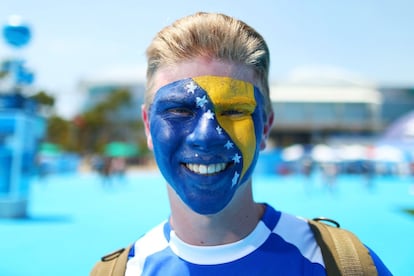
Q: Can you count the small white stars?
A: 7